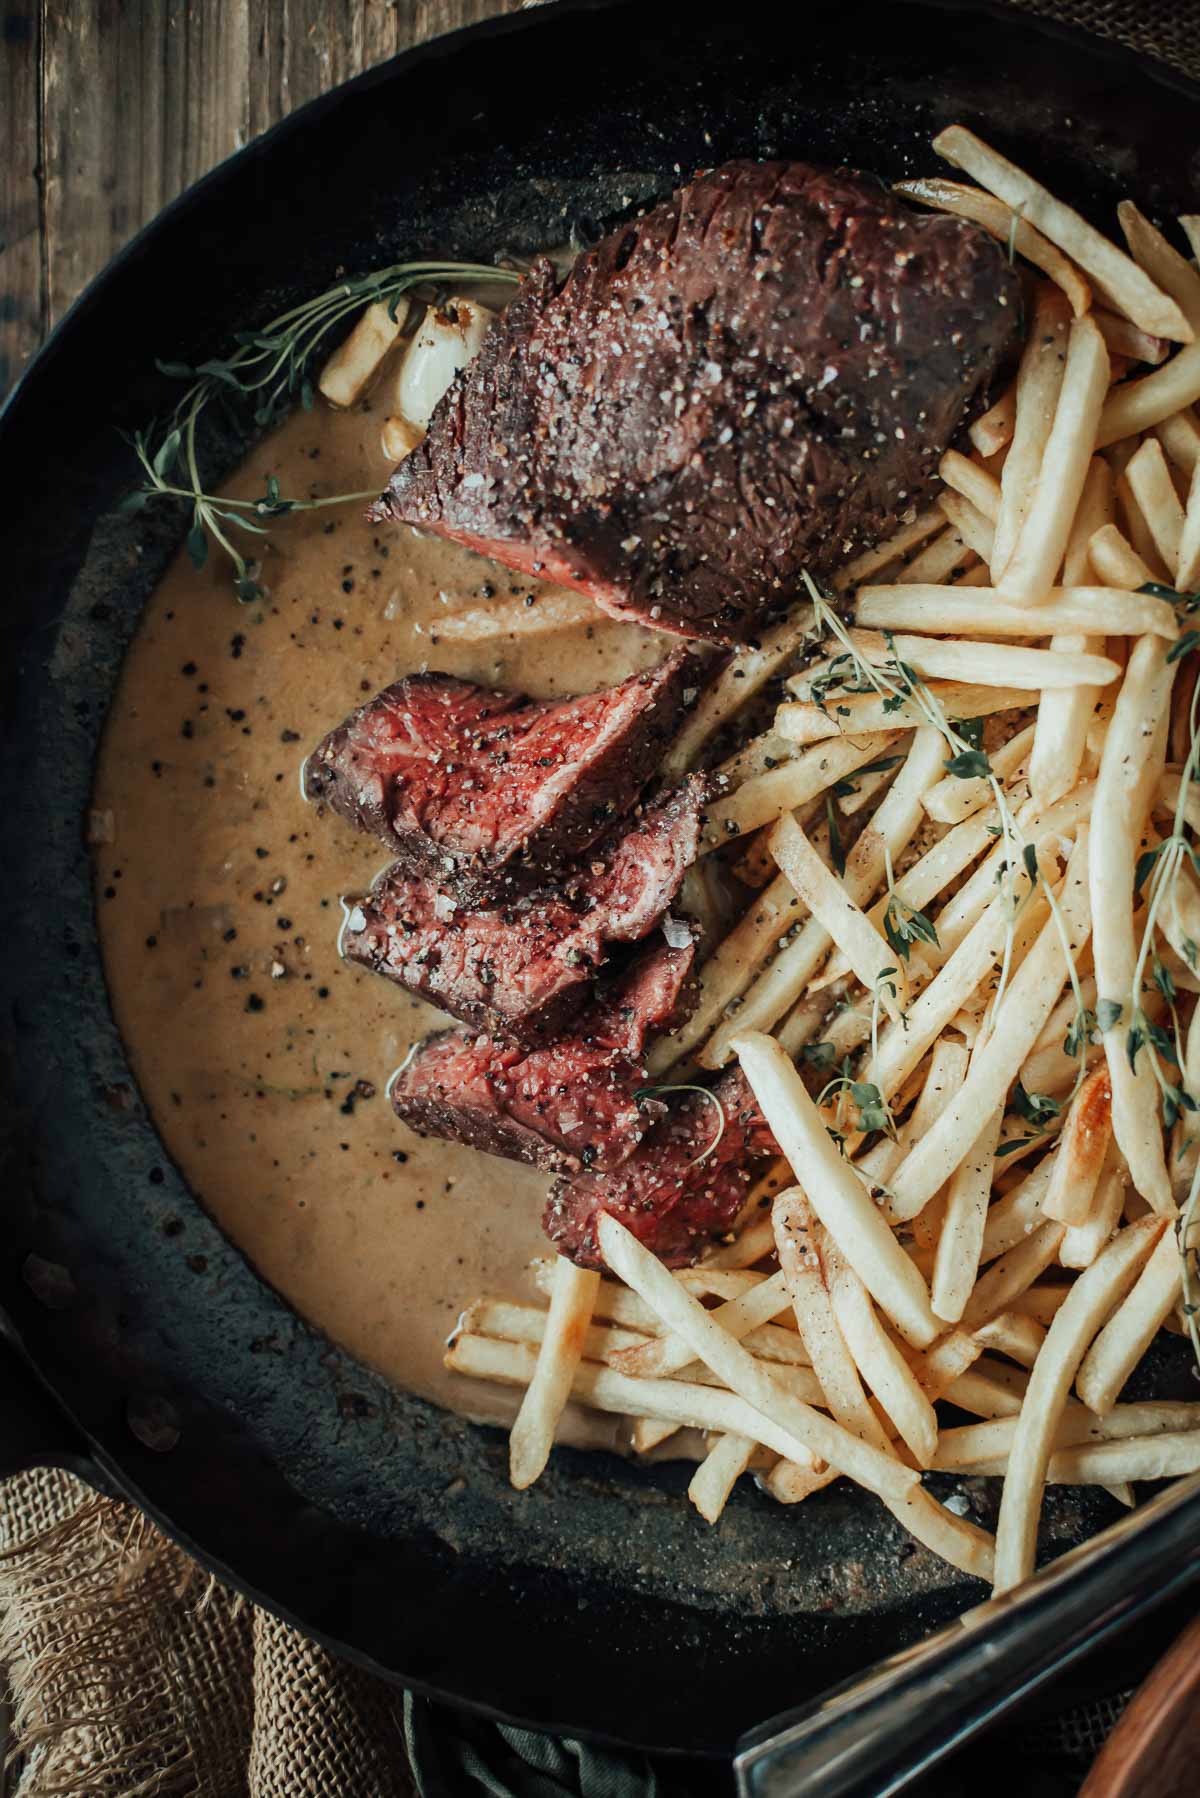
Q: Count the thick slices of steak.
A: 4